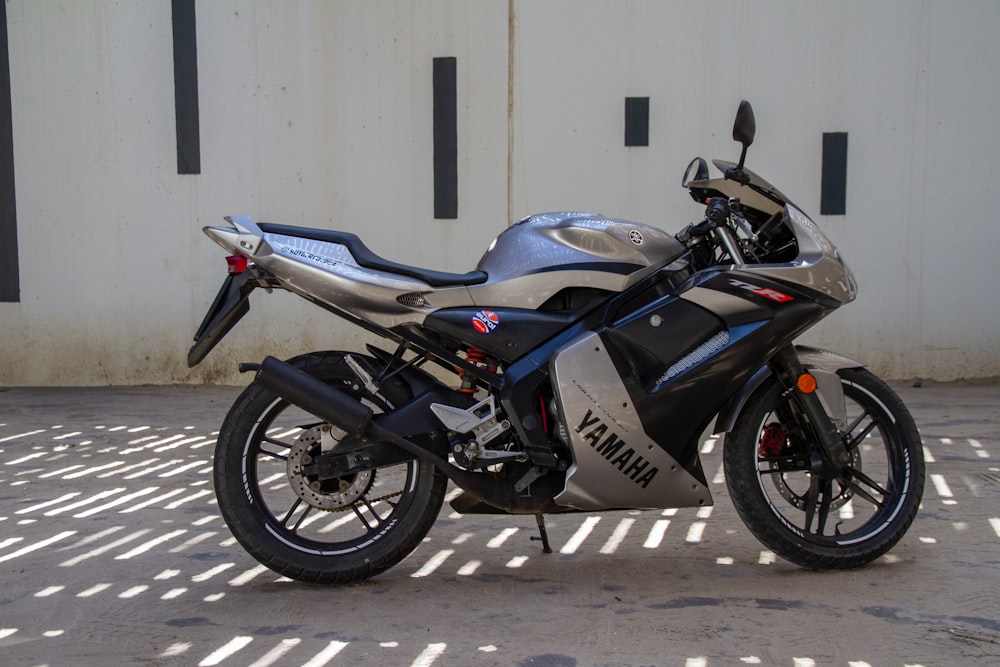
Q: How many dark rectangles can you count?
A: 5